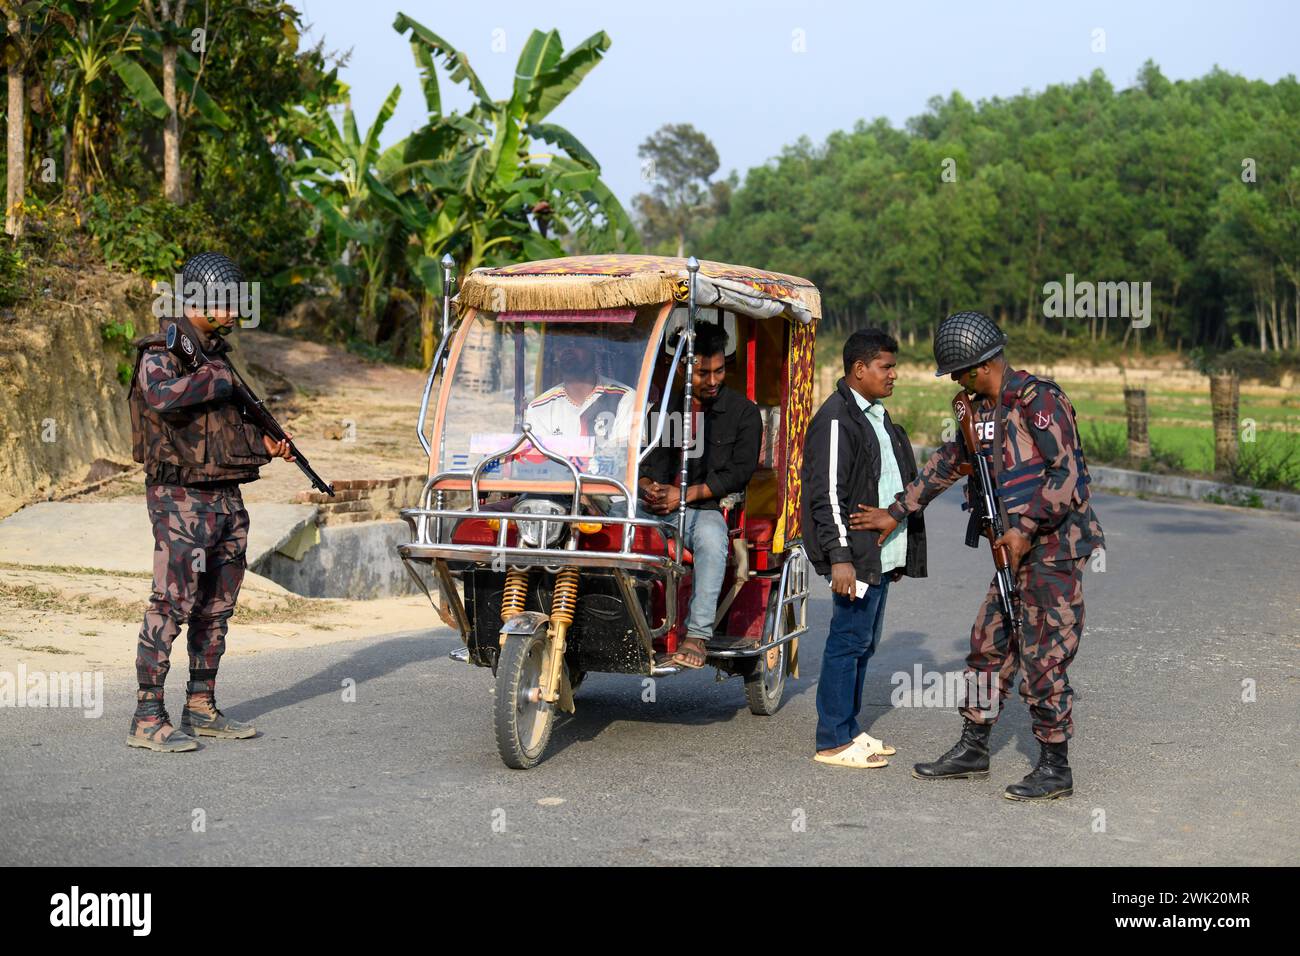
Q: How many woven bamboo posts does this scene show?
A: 2